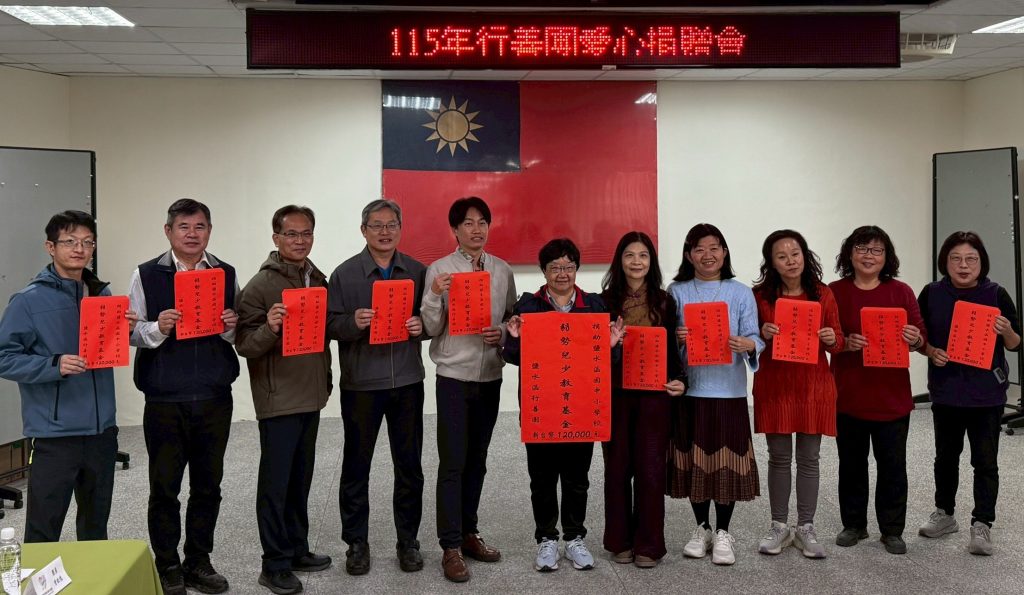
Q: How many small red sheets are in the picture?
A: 10